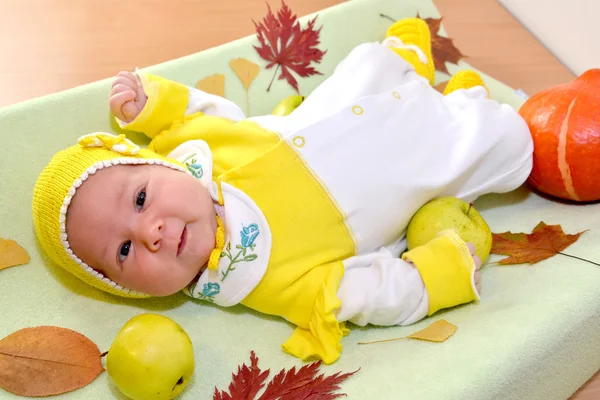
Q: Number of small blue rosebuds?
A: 3